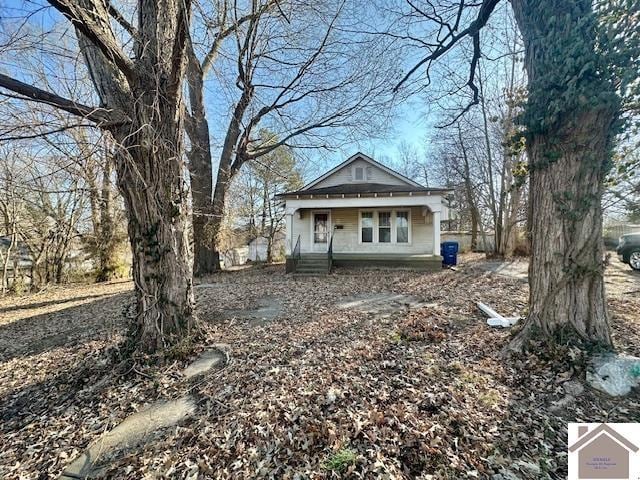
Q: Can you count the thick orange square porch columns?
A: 0